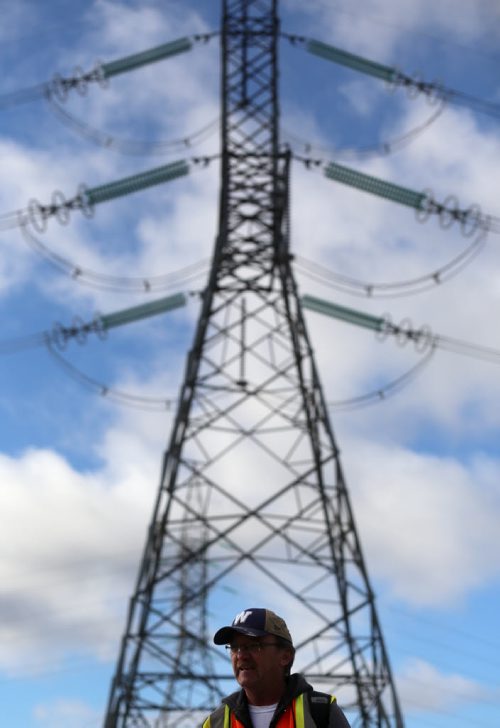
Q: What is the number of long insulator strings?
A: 6